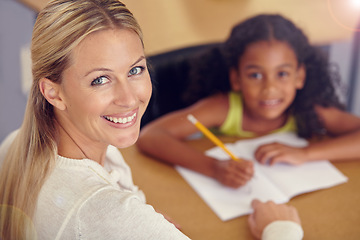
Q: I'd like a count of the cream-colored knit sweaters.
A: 1